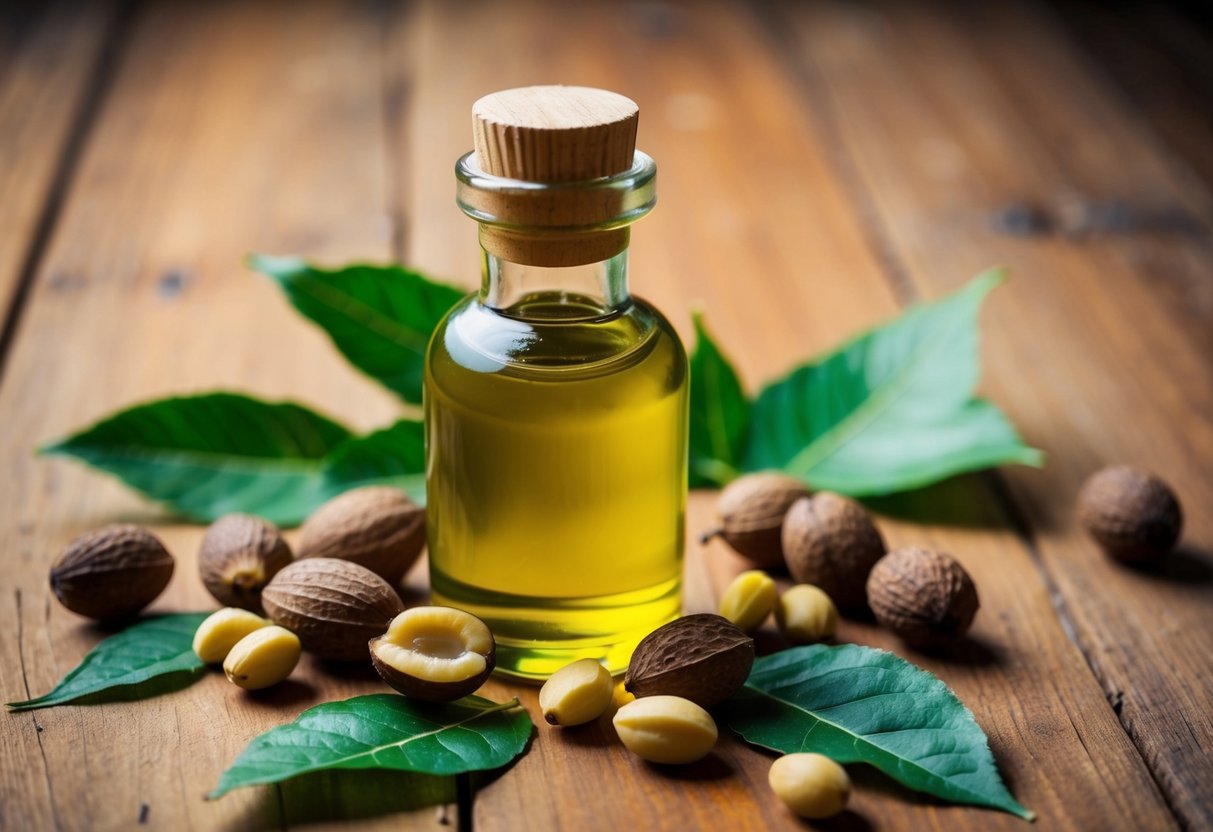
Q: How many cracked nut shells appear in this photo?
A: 1